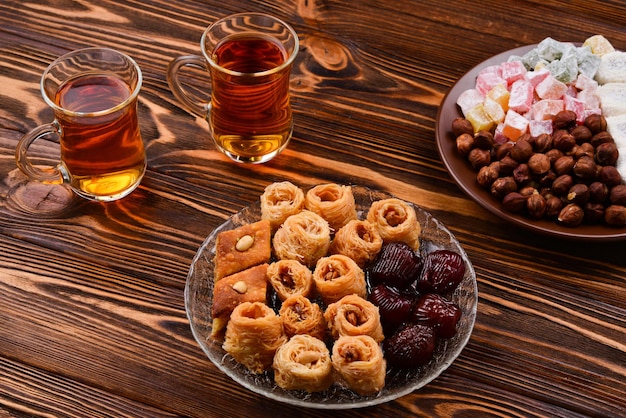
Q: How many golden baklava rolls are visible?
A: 12